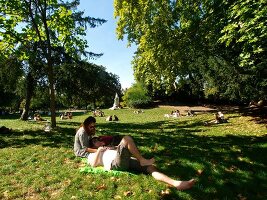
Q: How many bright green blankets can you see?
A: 1